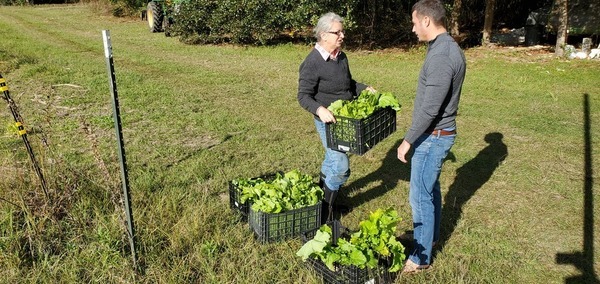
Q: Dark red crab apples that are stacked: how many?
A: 0